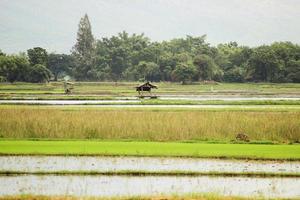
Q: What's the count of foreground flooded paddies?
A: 2